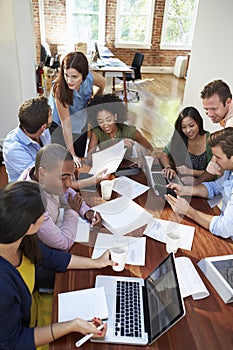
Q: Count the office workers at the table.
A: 8